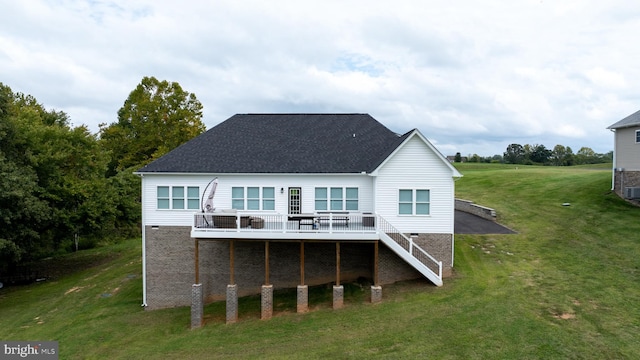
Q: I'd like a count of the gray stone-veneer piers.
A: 6